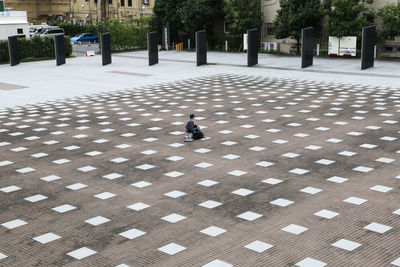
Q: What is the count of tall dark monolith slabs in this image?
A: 8